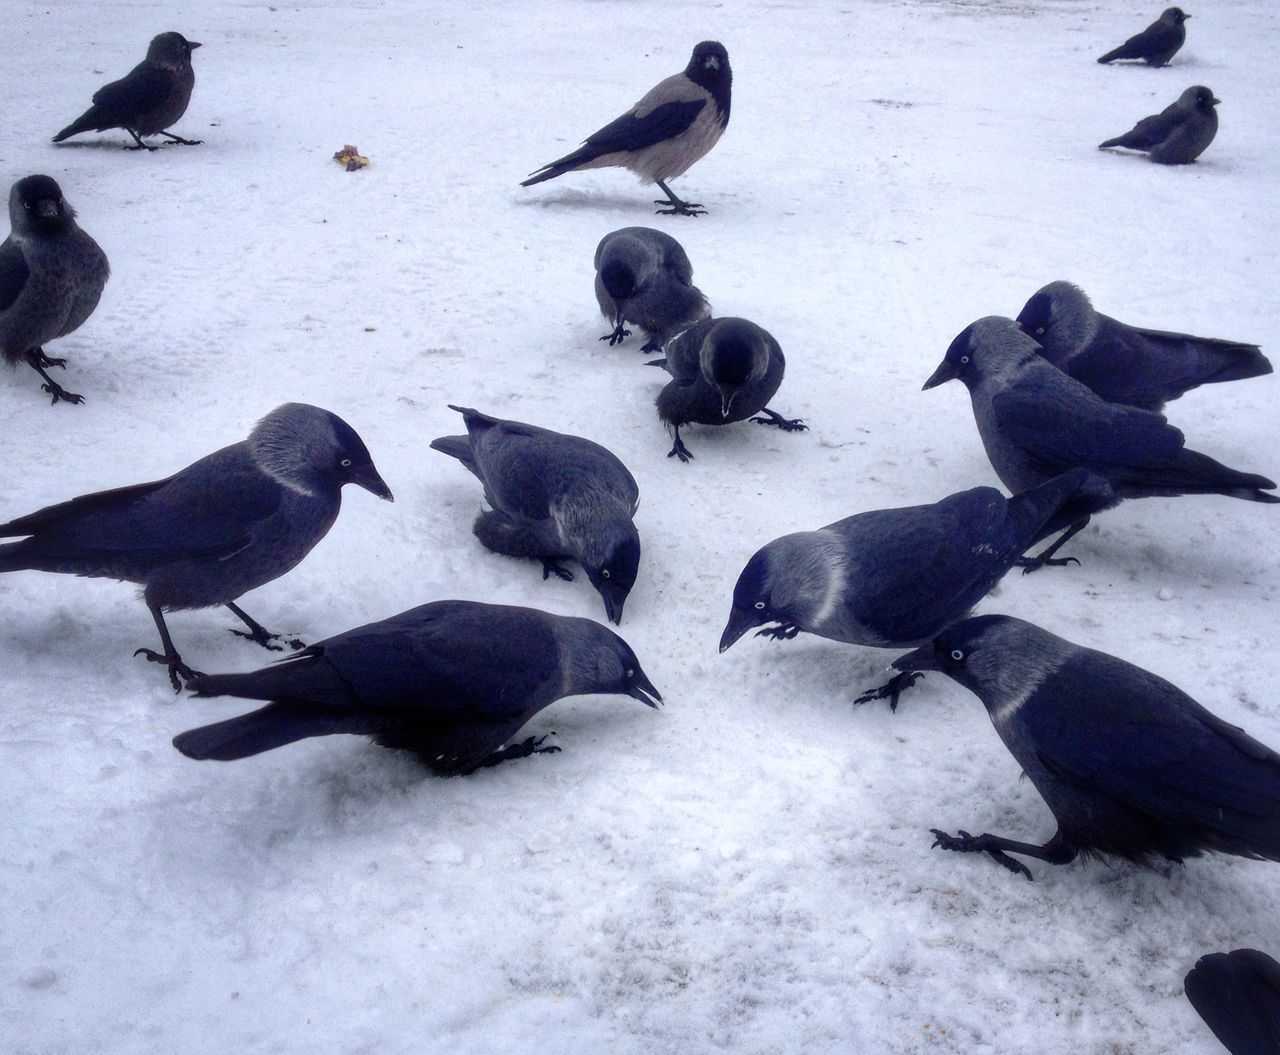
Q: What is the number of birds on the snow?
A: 15